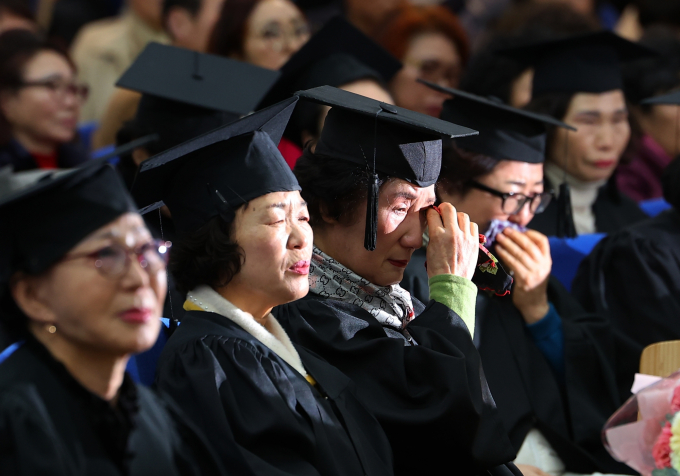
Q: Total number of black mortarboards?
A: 8